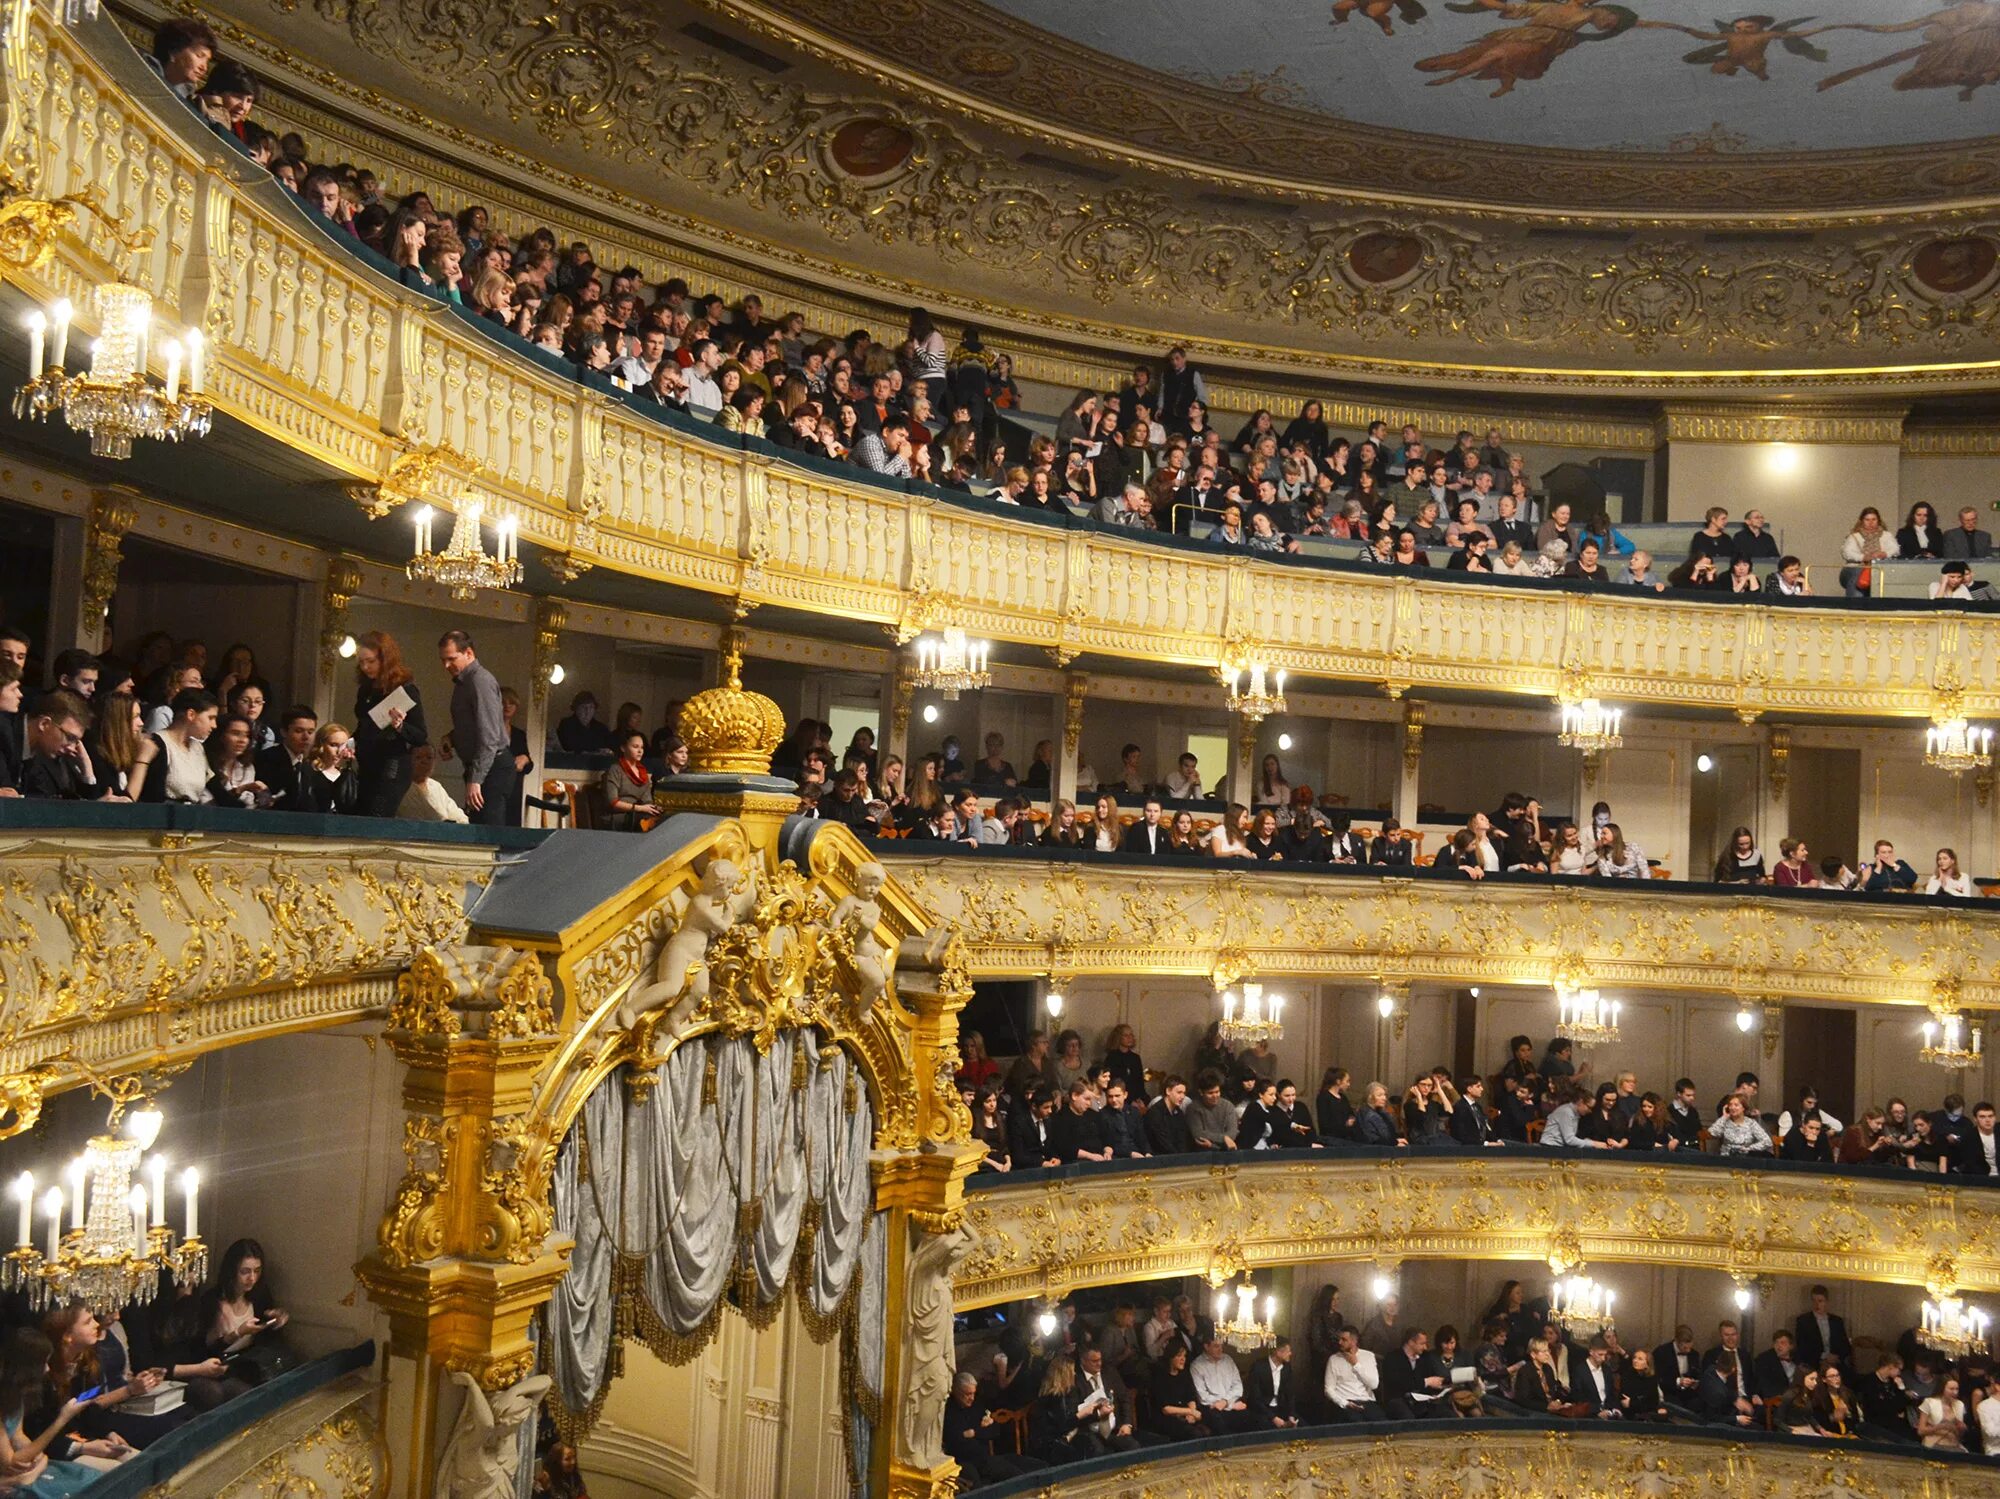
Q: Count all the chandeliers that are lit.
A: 13